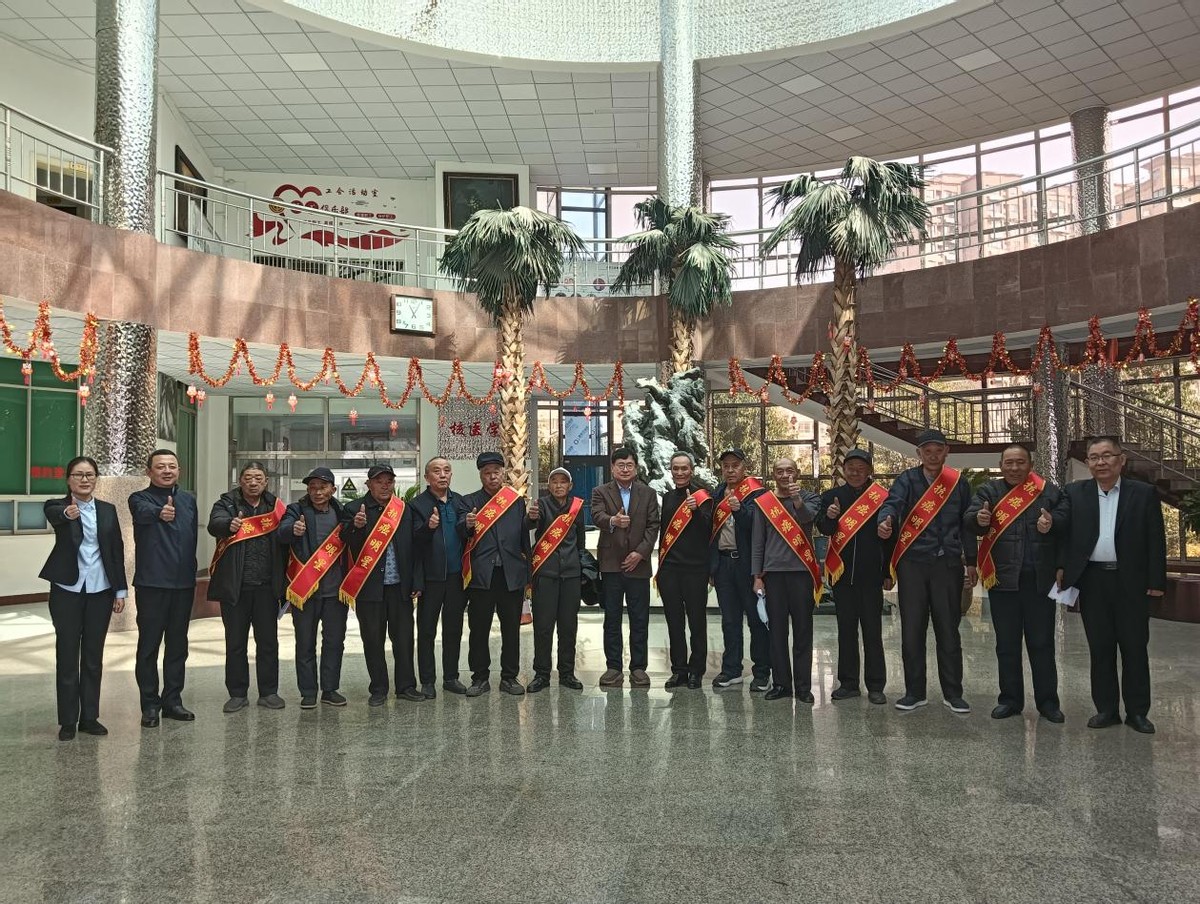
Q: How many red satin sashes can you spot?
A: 11